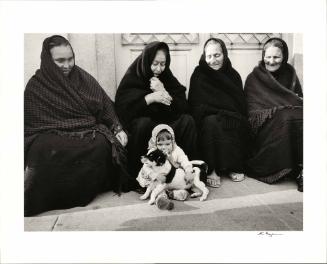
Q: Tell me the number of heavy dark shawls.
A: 4